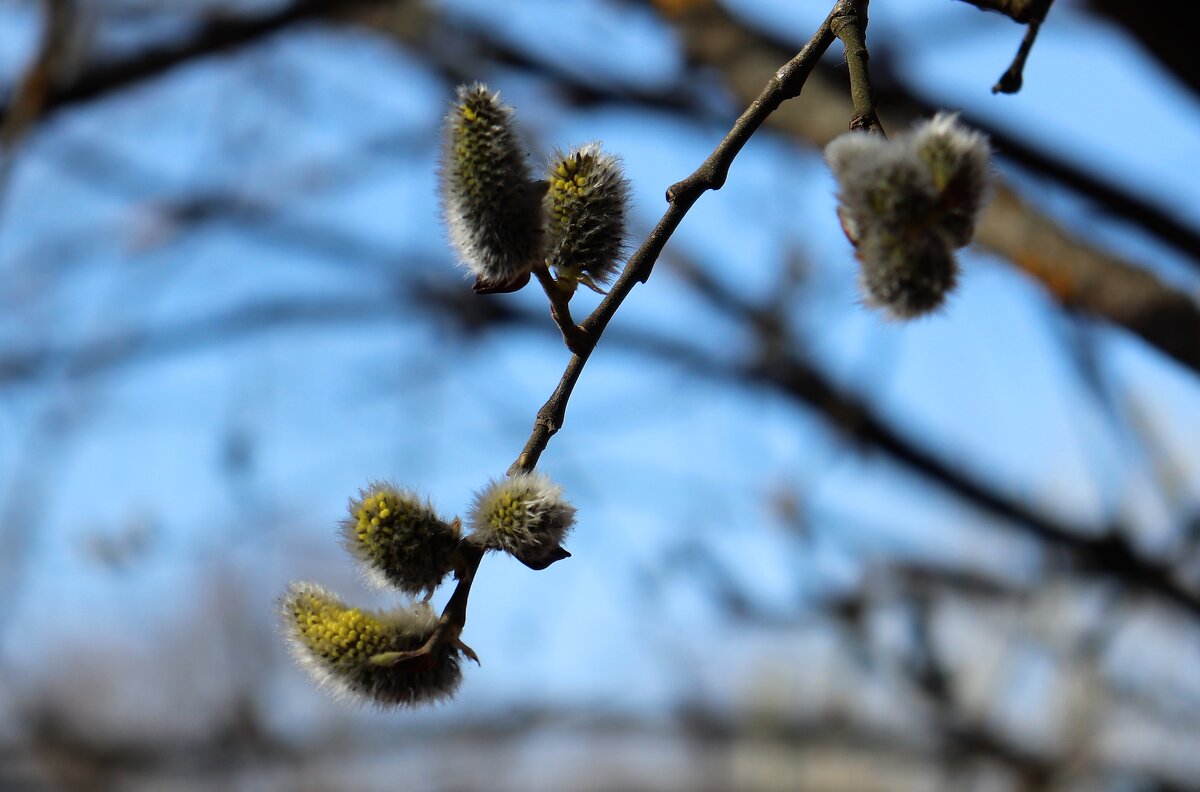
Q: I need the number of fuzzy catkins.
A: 8